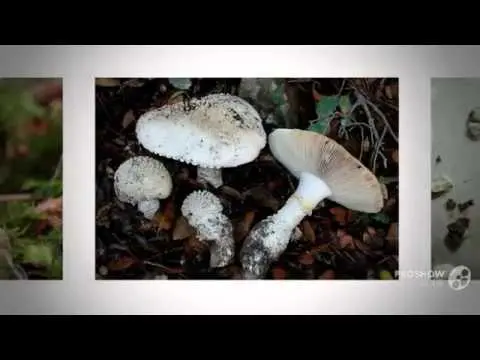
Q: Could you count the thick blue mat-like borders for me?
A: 0